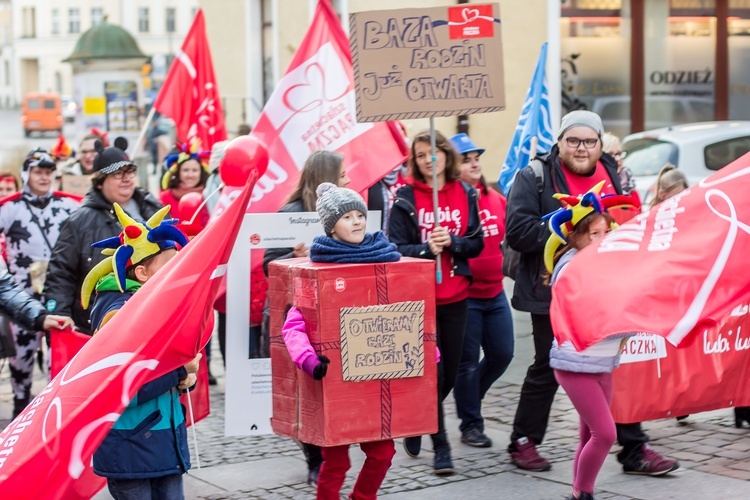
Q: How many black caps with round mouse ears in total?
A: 1